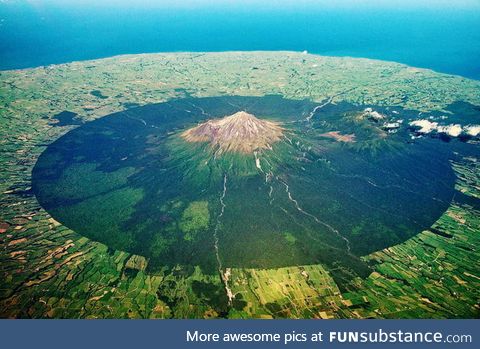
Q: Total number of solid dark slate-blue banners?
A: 1